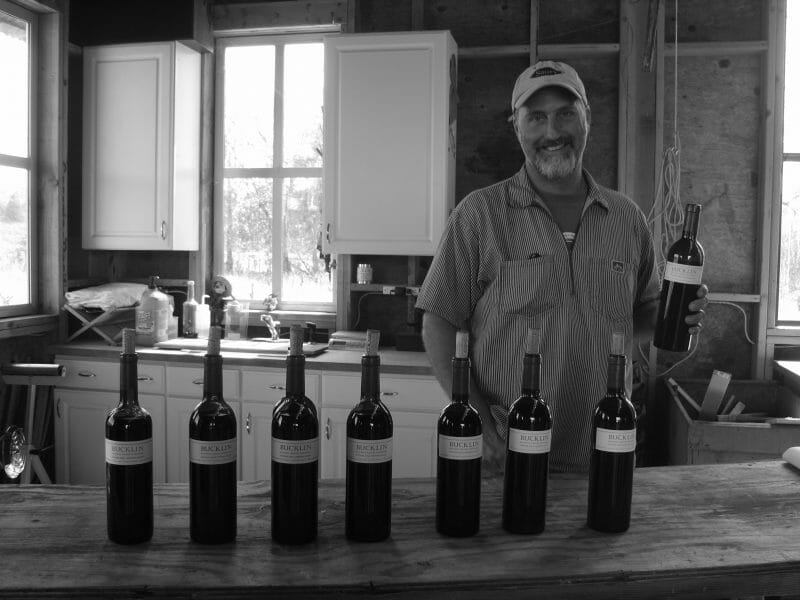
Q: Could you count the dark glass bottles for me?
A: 8